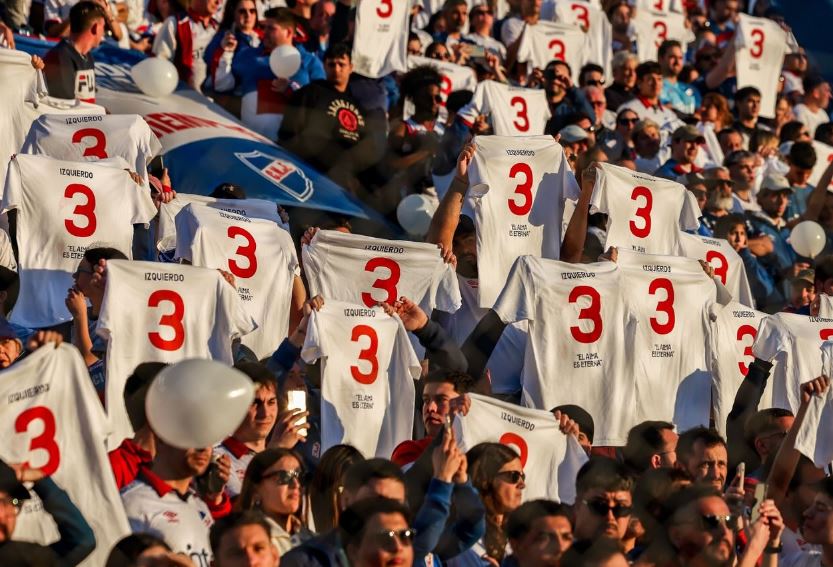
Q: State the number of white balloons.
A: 5